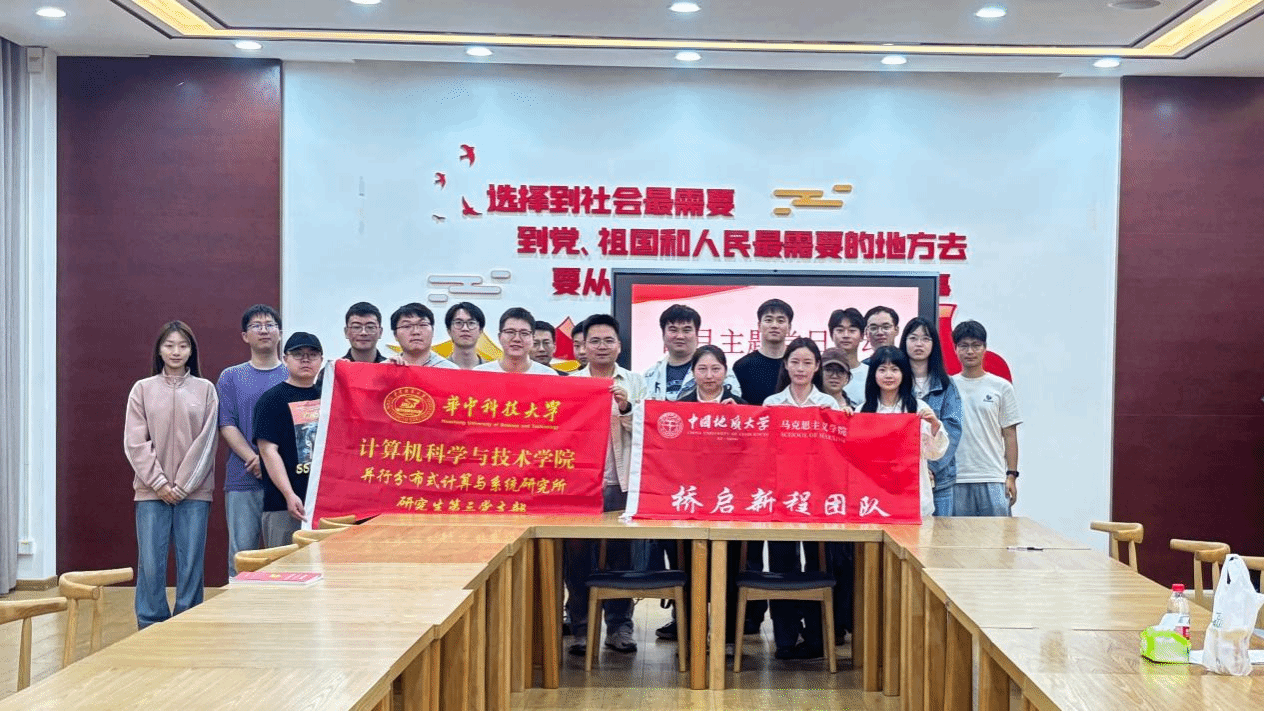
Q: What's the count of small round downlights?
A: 9